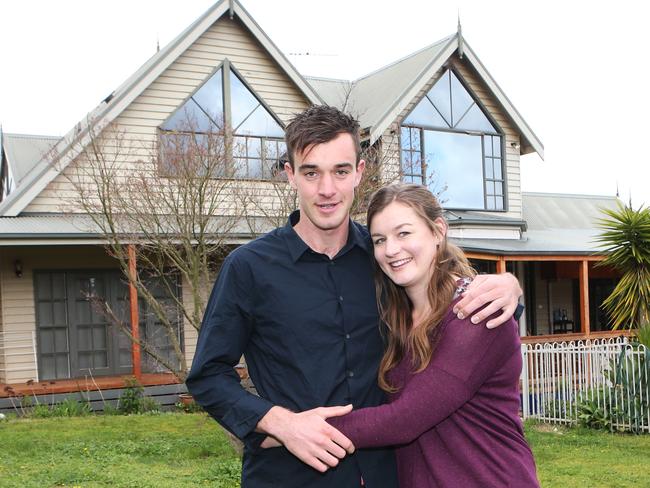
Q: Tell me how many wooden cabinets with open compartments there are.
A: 0